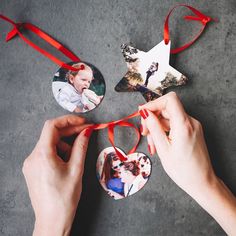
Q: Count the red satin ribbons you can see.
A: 3